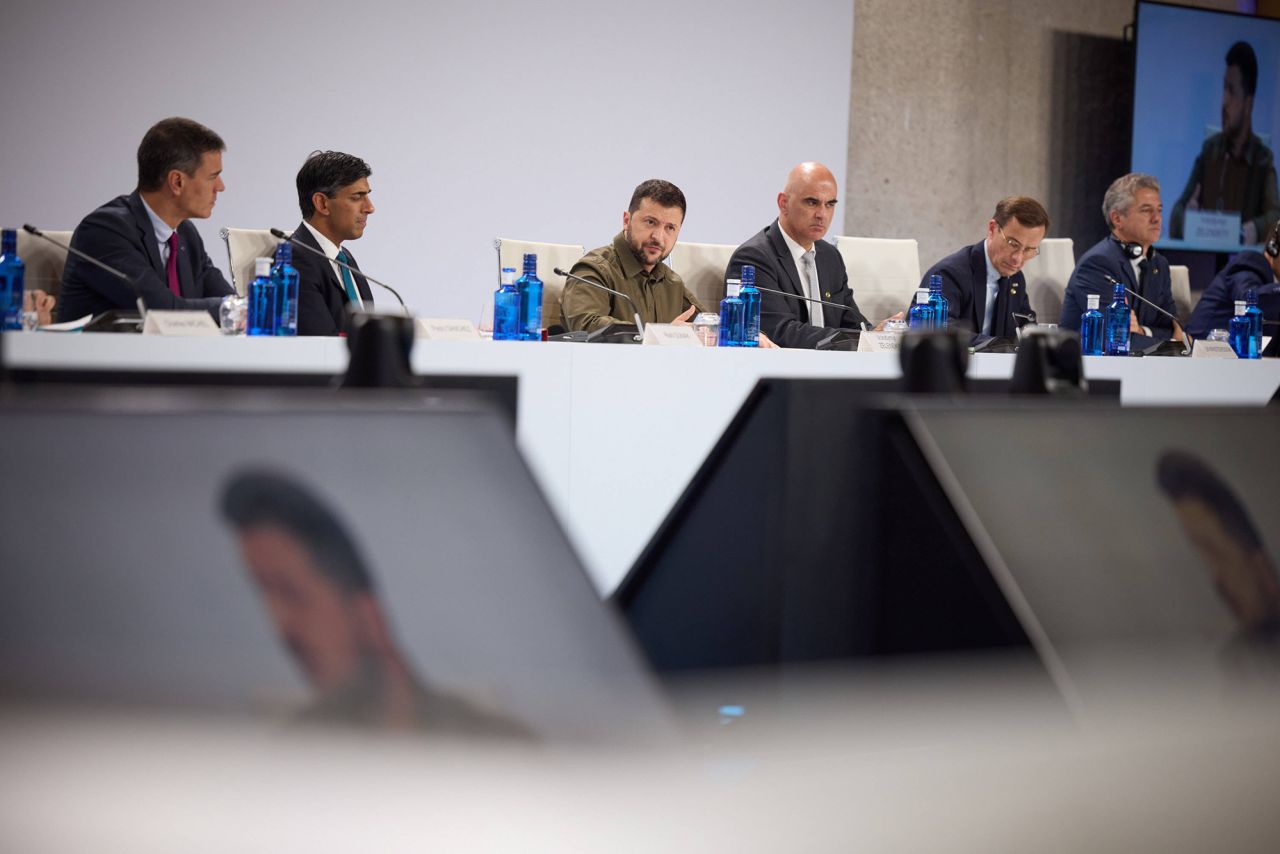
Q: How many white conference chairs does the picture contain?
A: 7